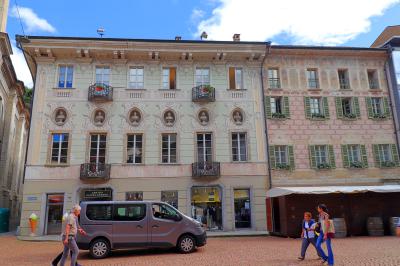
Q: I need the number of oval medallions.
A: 6